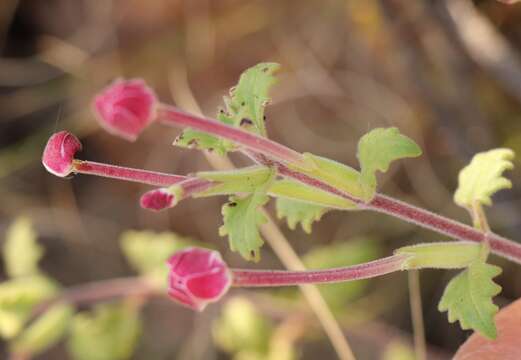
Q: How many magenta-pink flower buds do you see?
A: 4